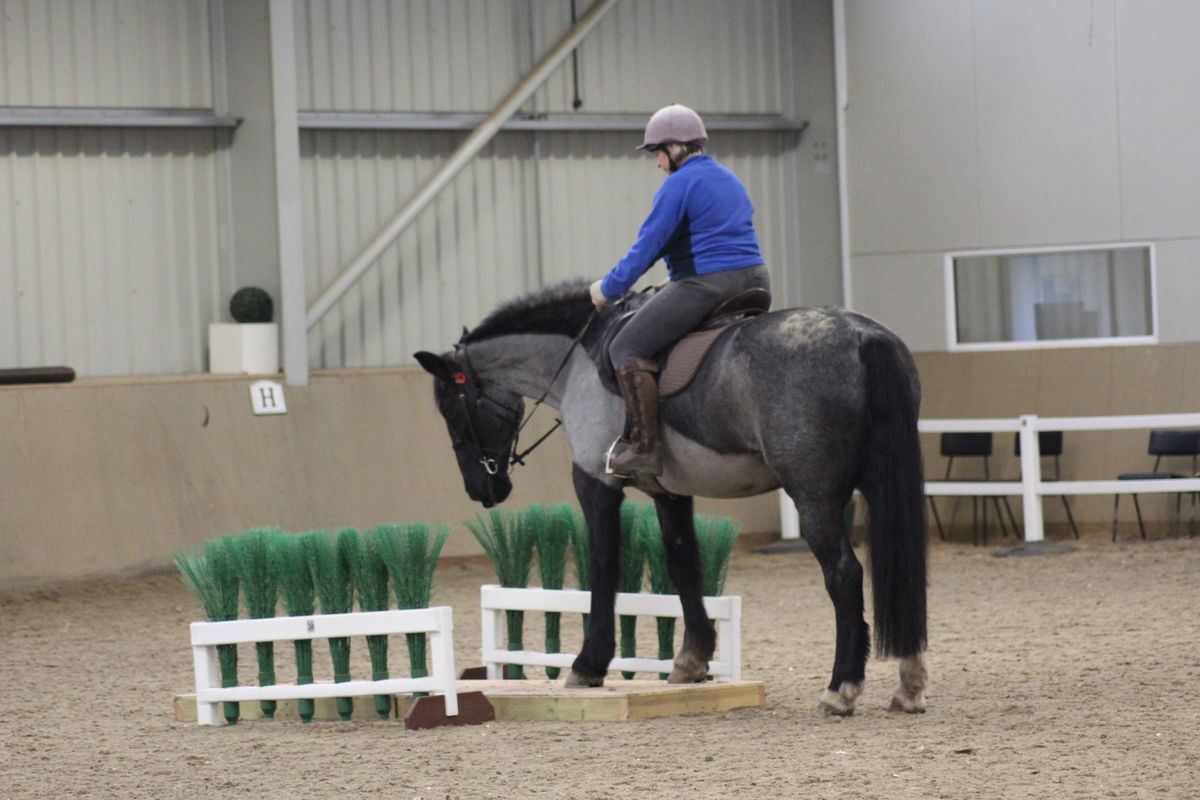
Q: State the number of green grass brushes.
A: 12